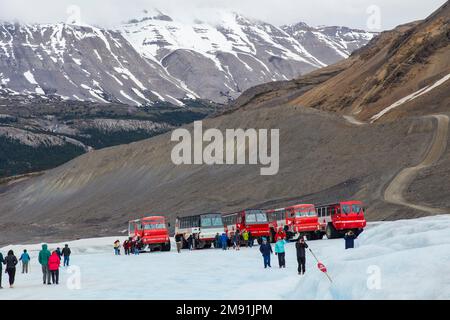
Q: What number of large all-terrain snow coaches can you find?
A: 5